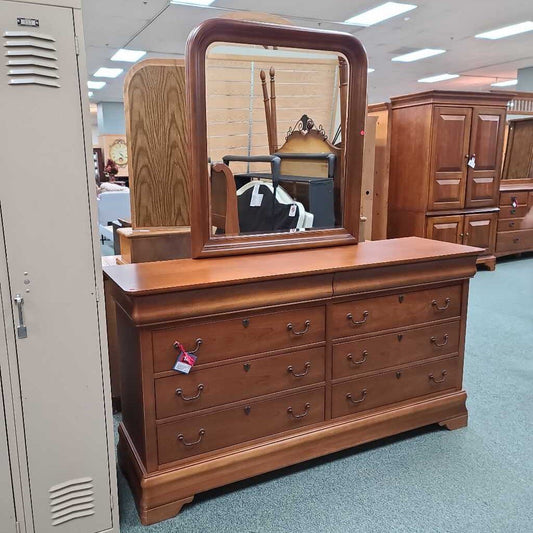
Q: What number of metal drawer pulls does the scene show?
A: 12